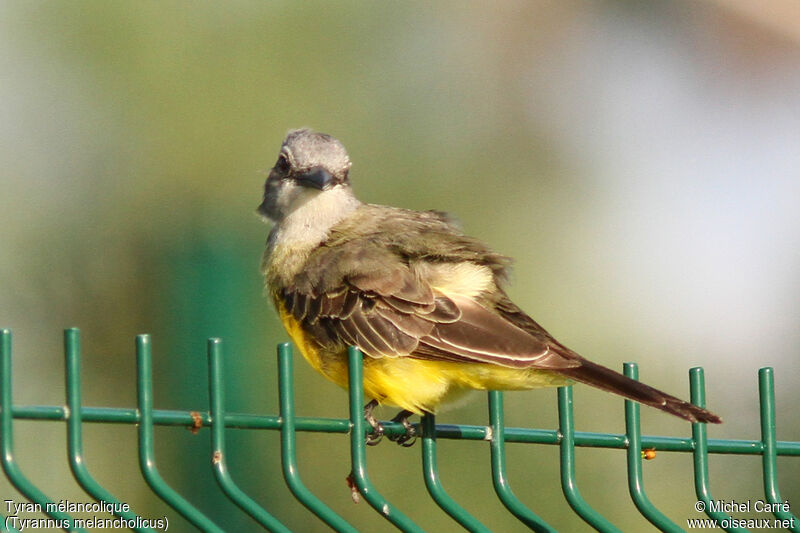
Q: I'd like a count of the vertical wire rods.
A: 12